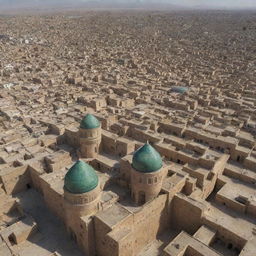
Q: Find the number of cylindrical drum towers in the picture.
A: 3